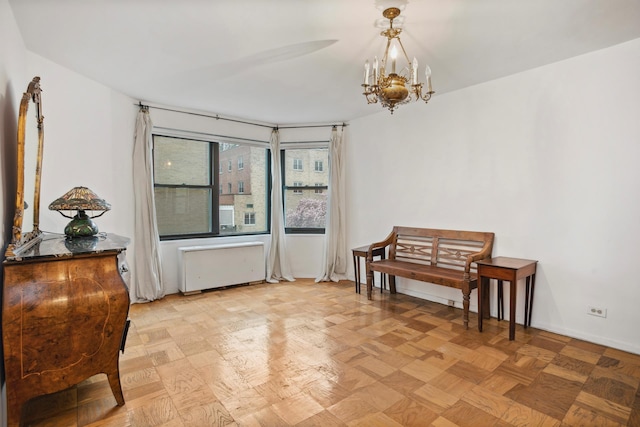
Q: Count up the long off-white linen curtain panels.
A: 3